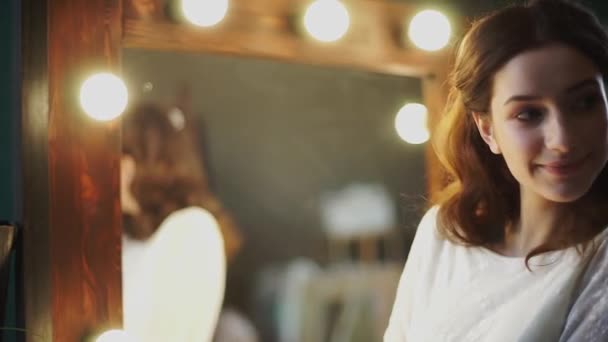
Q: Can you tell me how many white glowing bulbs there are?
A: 6